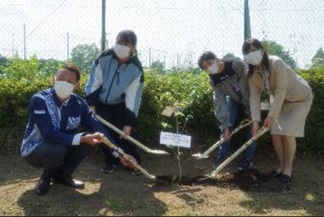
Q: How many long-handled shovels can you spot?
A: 4